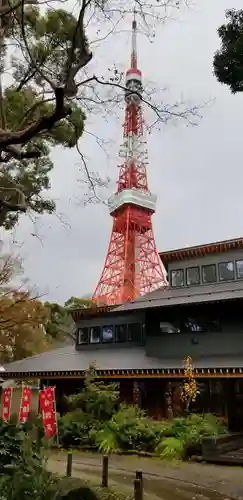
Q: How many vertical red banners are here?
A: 3